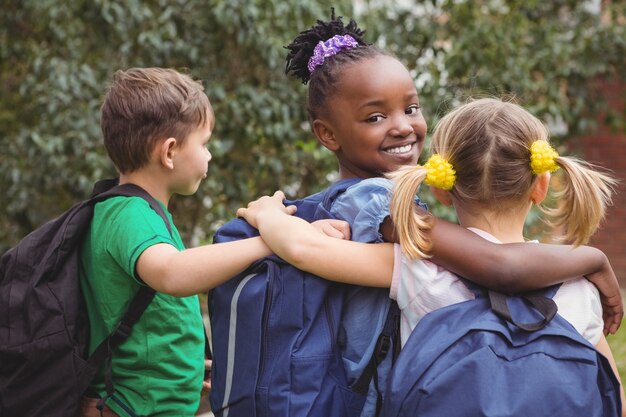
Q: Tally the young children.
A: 3